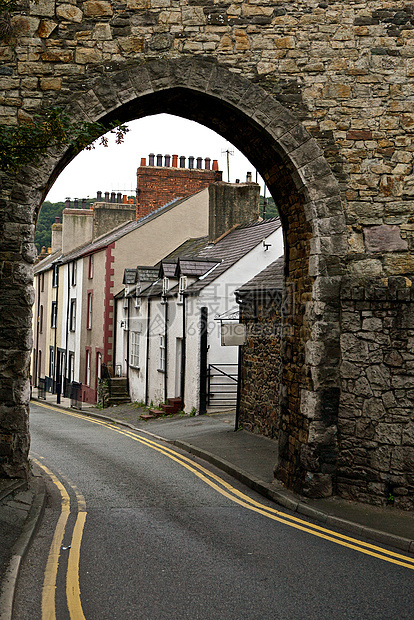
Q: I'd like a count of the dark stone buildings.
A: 1